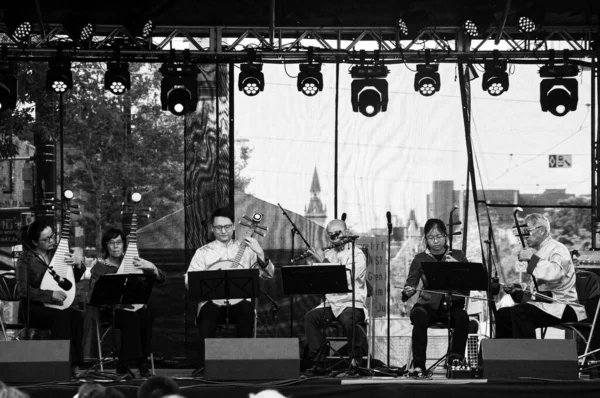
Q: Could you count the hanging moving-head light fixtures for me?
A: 10